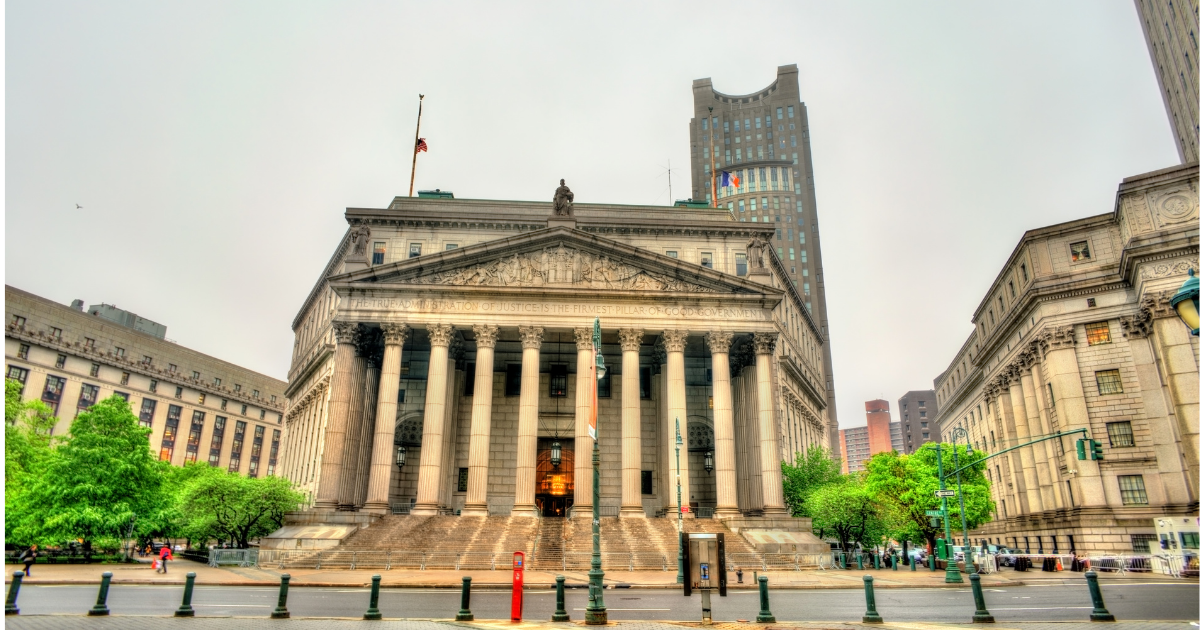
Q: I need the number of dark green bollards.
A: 11